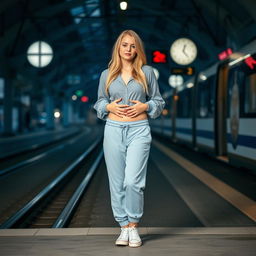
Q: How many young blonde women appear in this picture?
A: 1